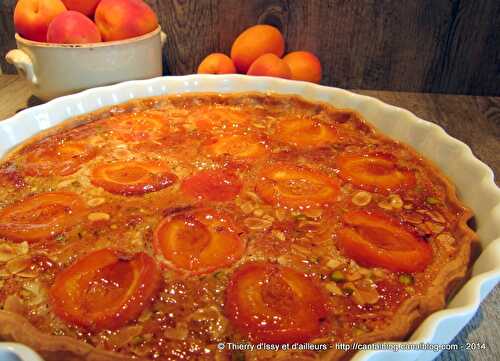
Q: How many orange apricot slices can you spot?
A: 14